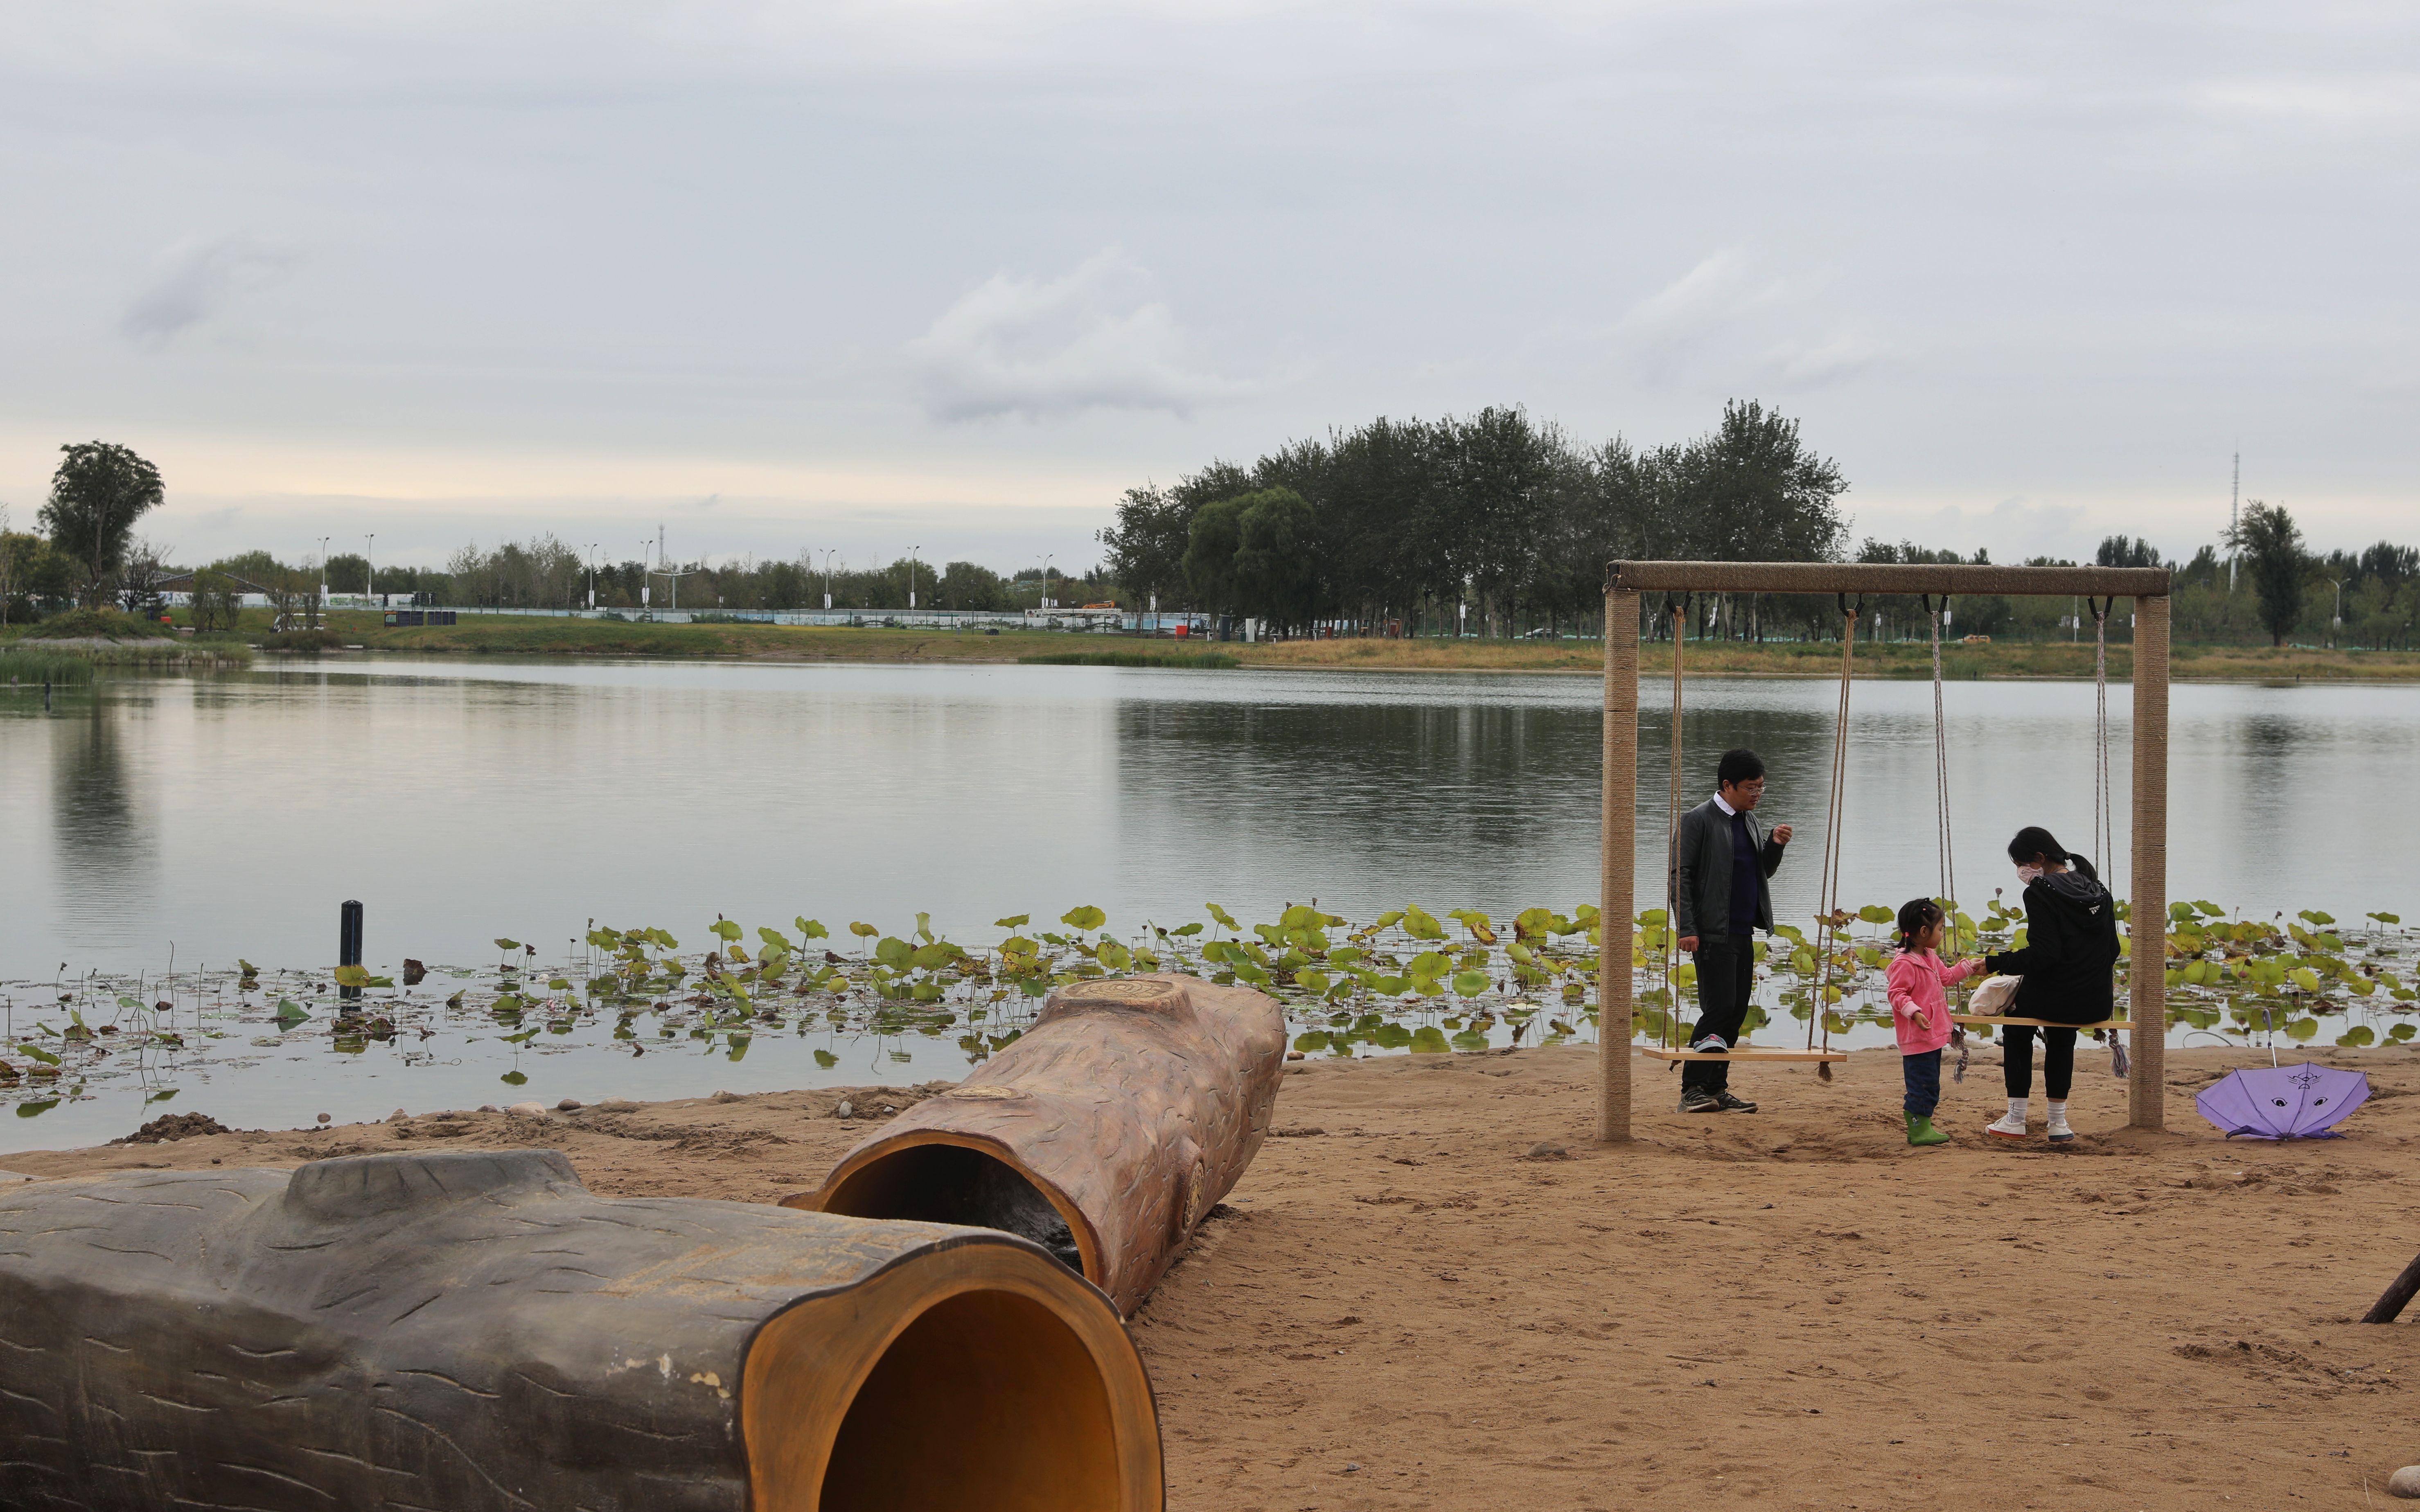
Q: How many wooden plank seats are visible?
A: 2